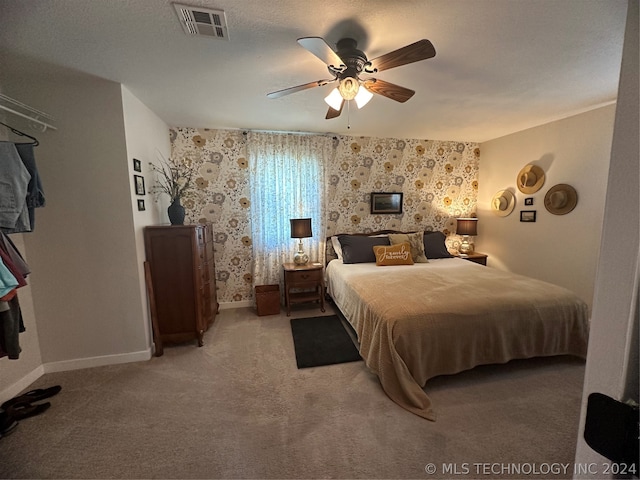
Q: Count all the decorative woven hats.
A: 3